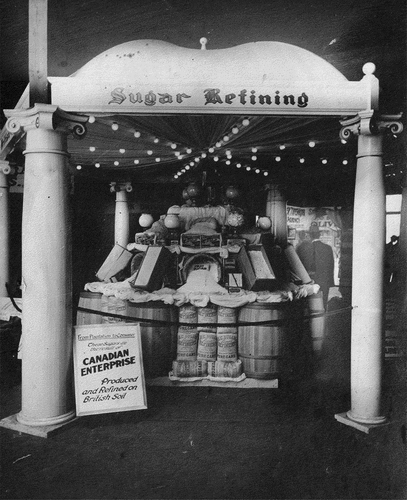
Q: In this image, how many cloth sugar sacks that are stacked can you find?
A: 8